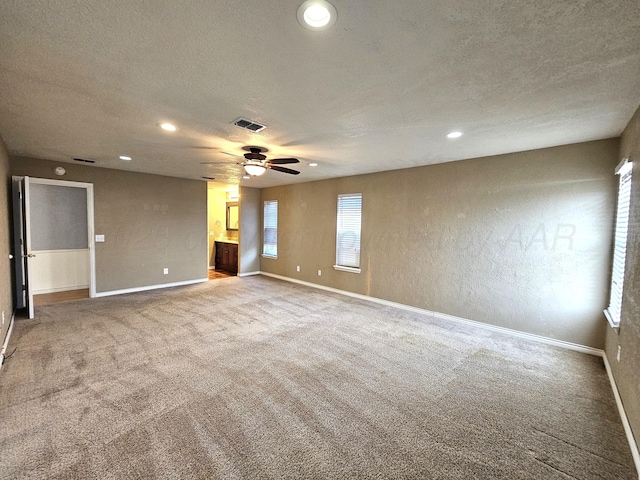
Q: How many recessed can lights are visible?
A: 6